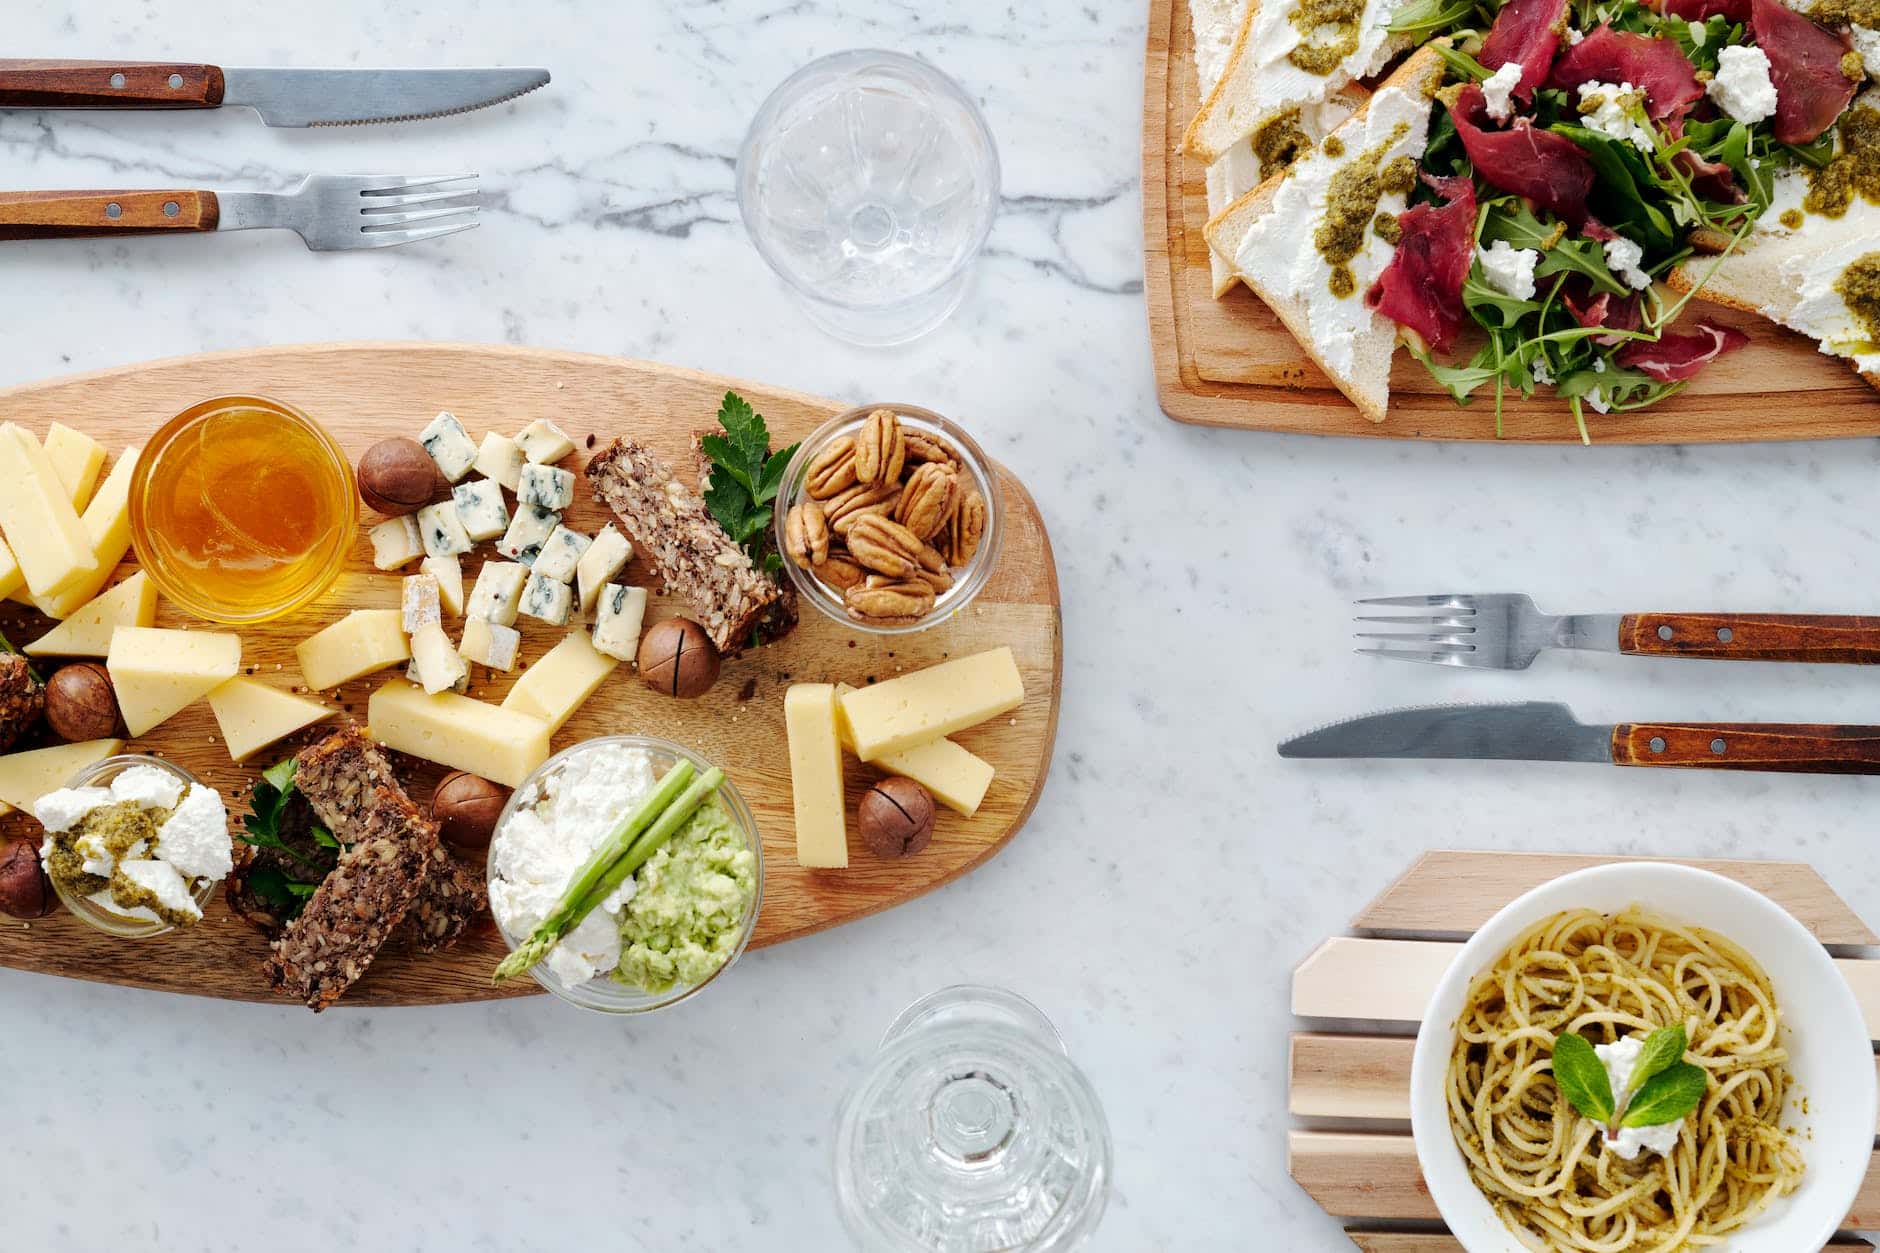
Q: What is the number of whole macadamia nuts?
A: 6